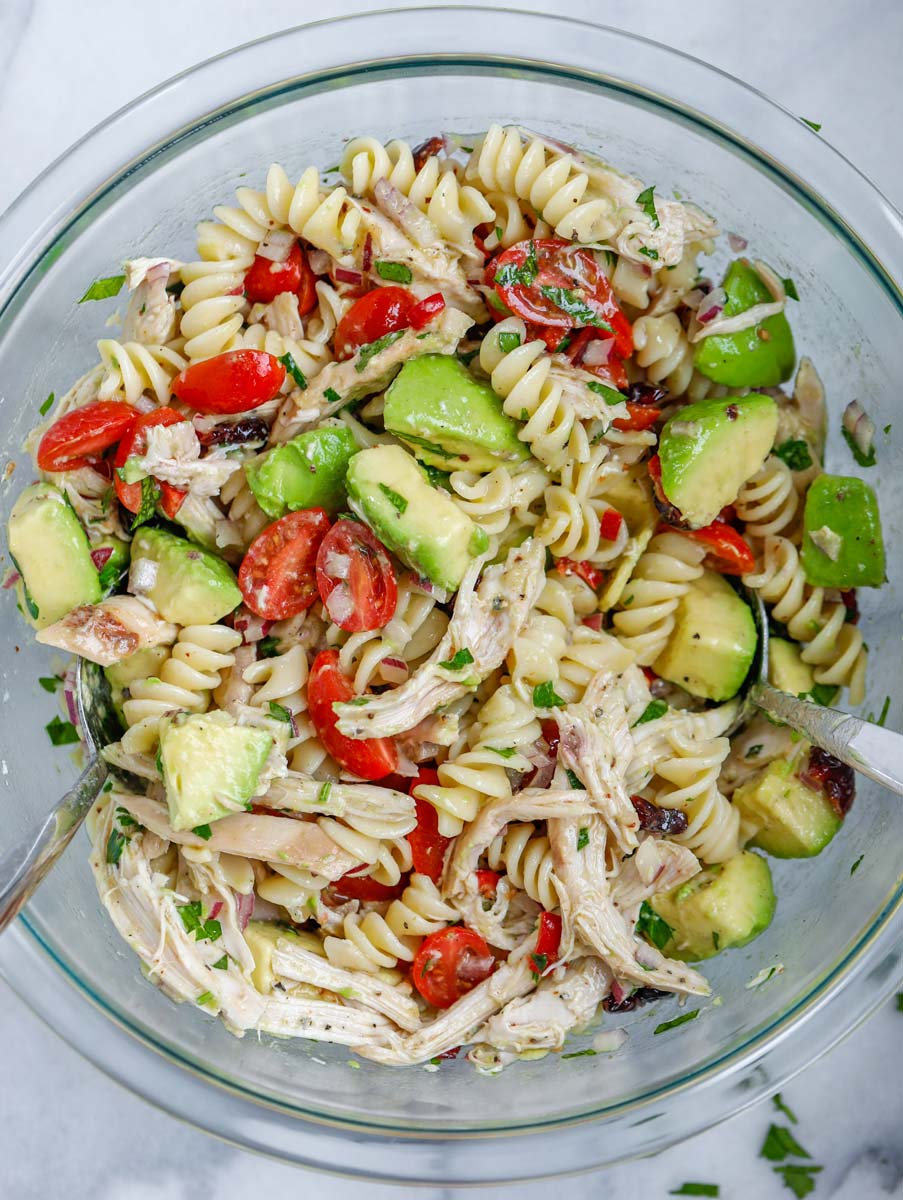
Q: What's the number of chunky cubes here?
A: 12